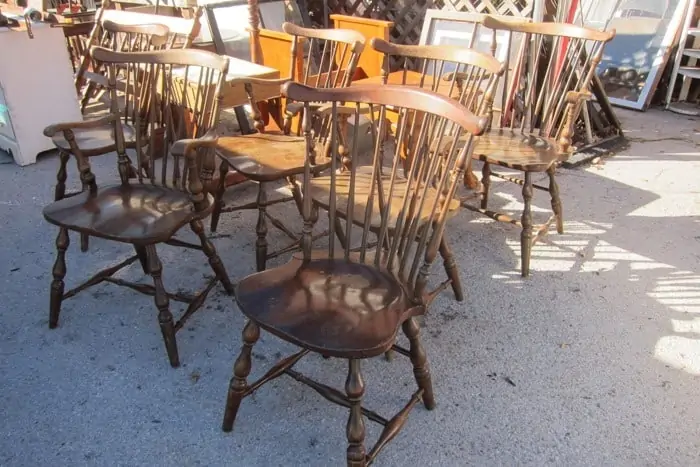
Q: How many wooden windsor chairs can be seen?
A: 6